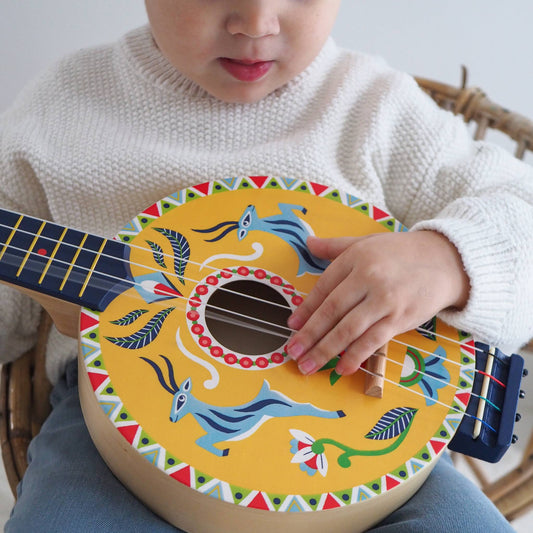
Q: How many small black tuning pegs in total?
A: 4